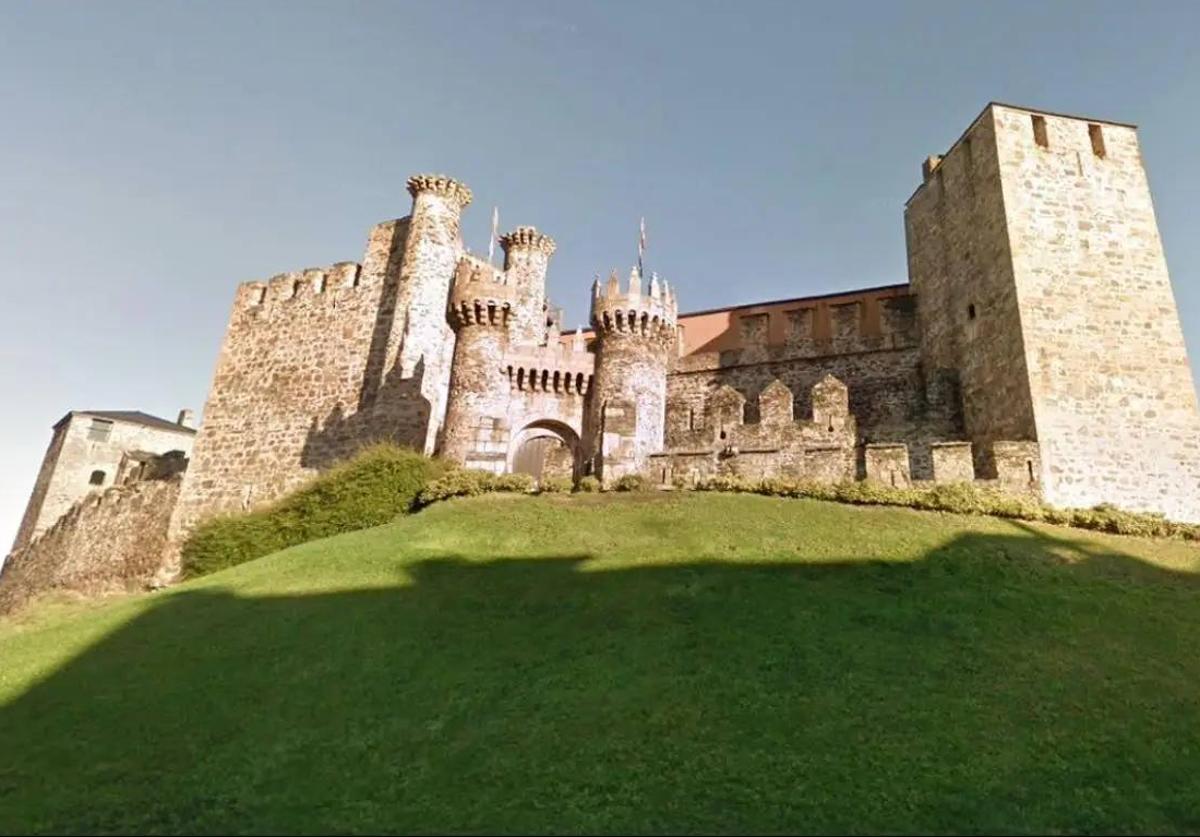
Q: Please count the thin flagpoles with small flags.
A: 2